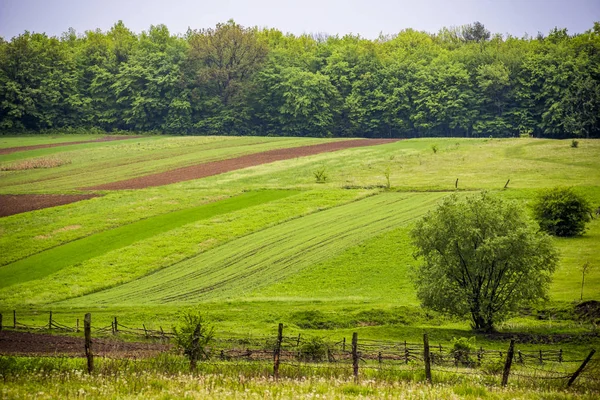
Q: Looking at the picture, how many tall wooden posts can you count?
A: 6